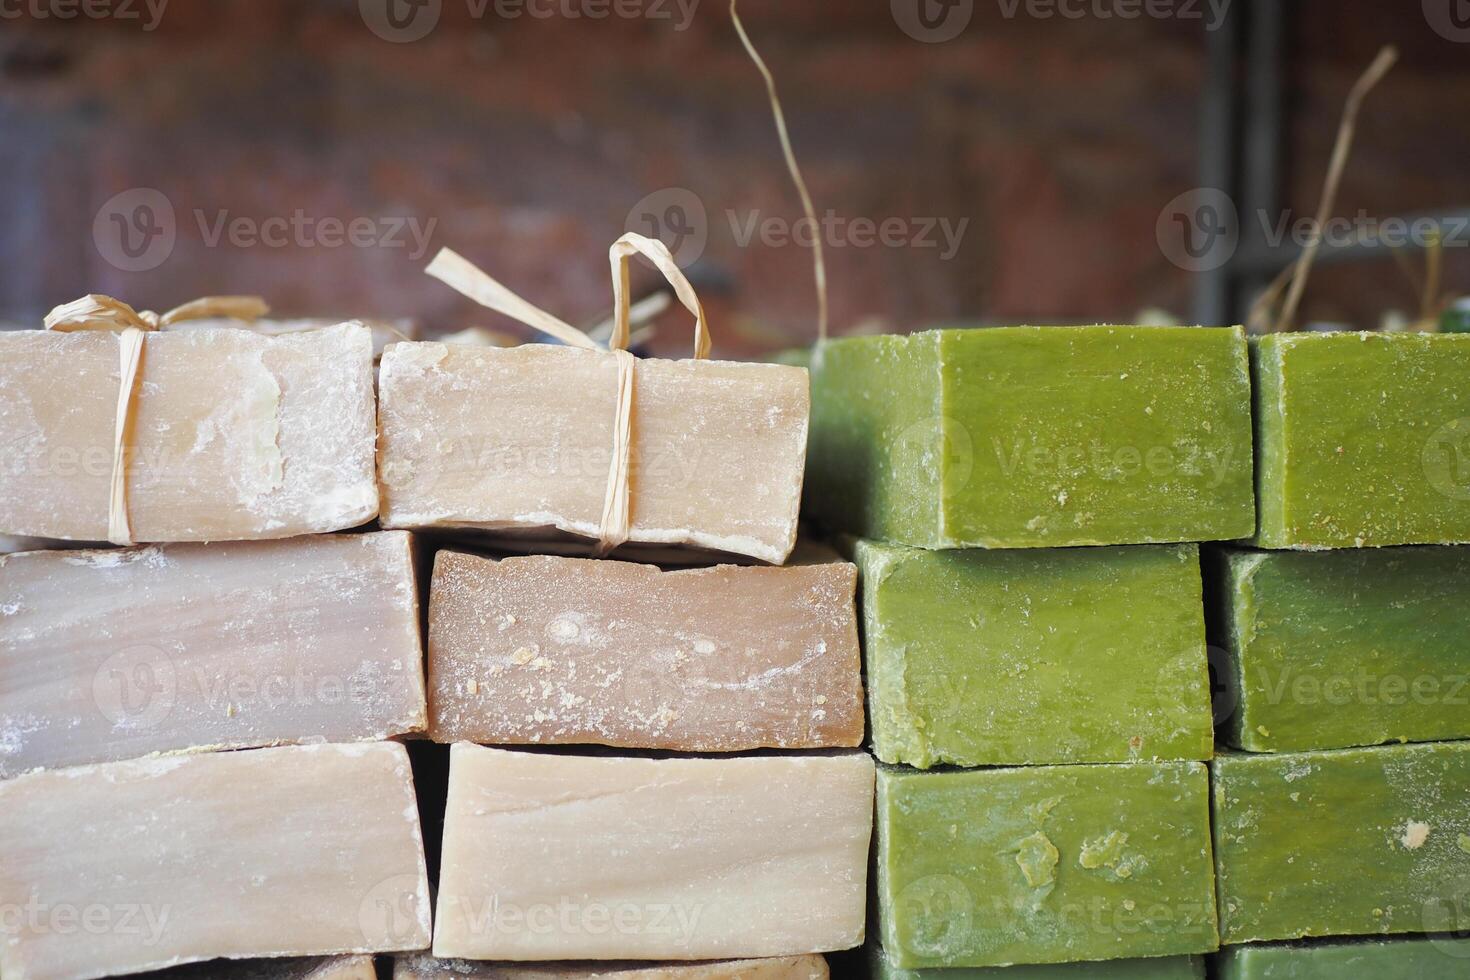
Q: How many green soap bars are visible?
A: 8